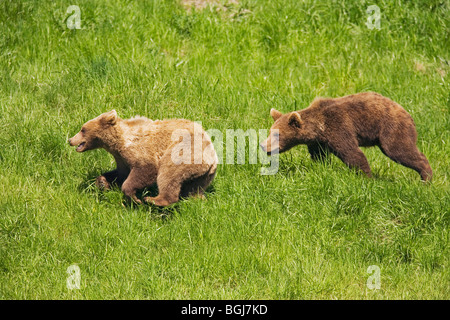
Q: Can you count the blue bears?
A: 0